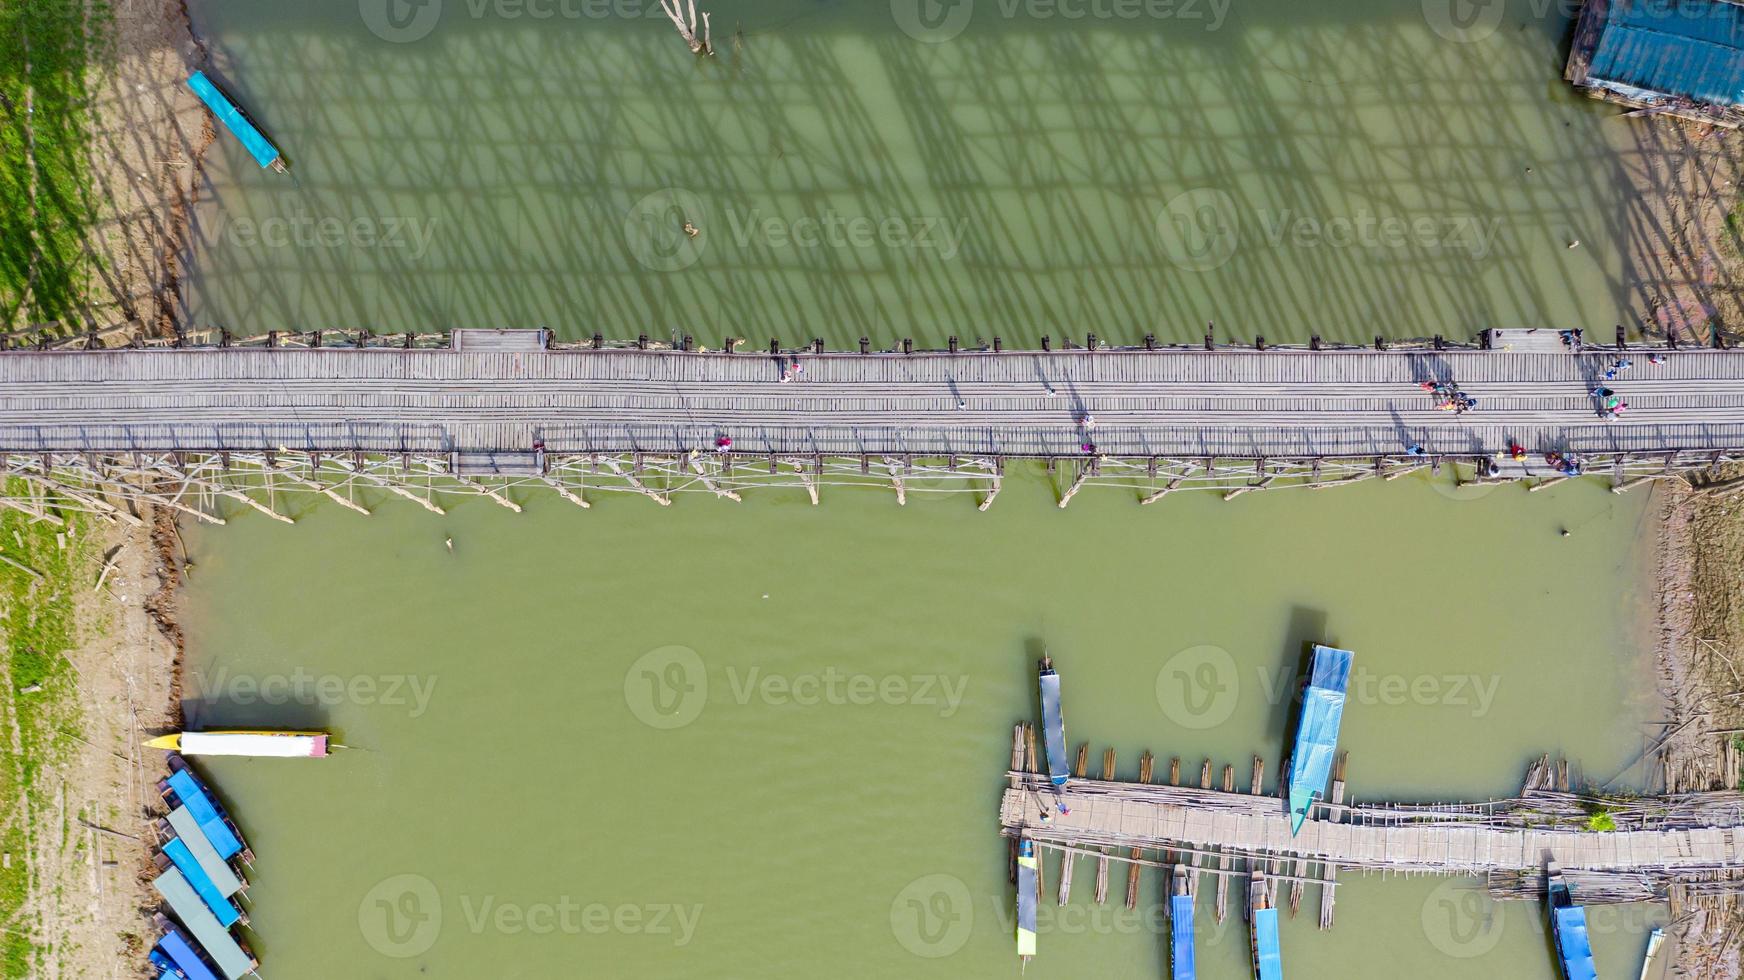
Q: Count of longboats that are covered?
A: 14